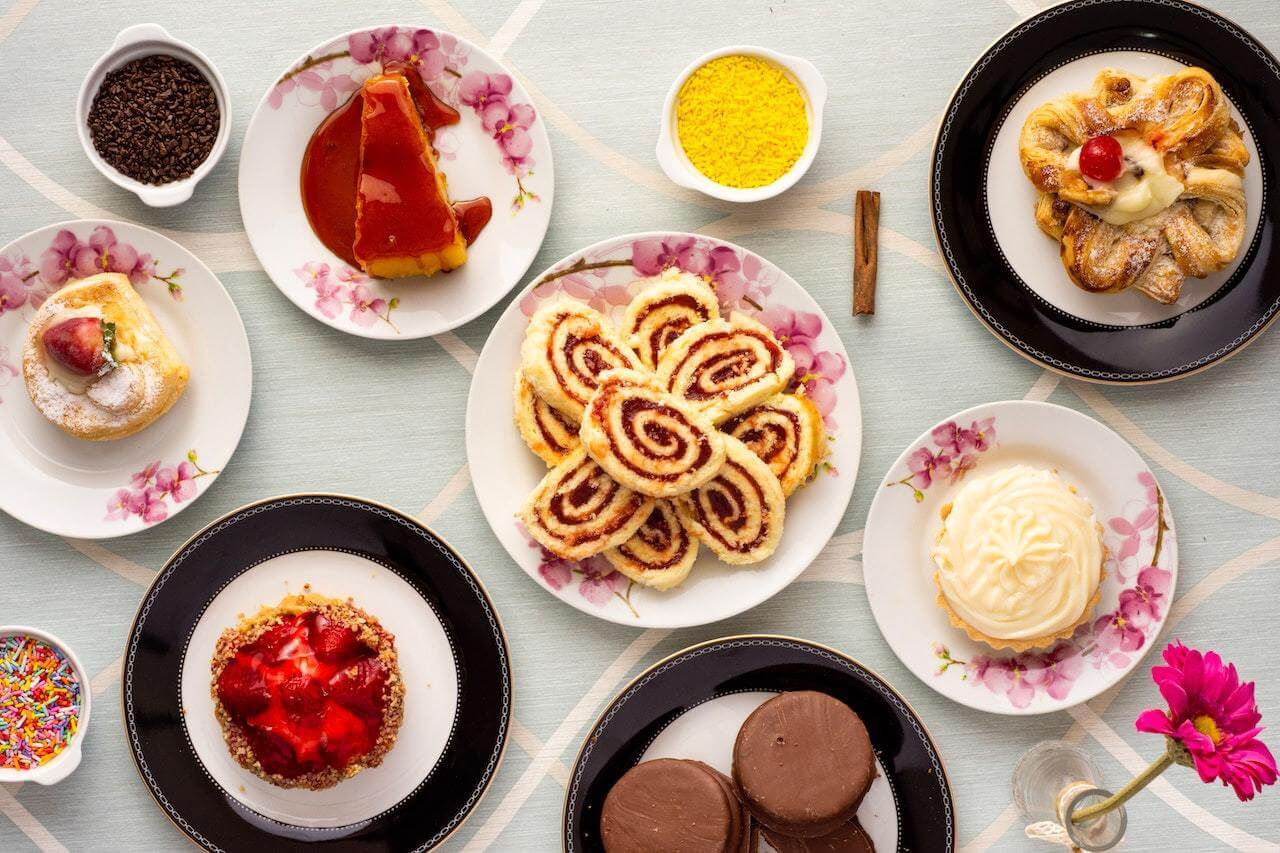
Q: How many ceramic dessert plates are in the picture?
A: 7